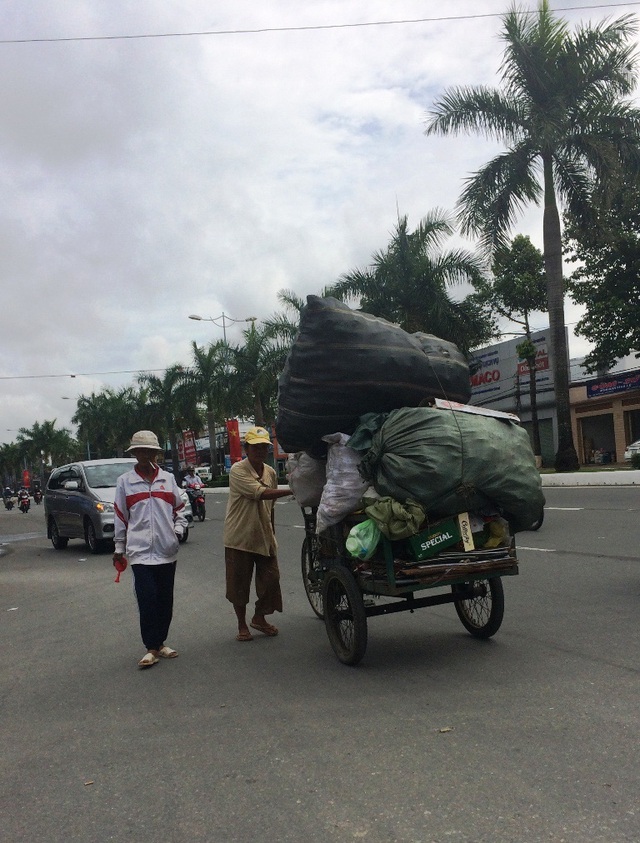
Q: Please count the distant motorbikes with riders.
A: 4